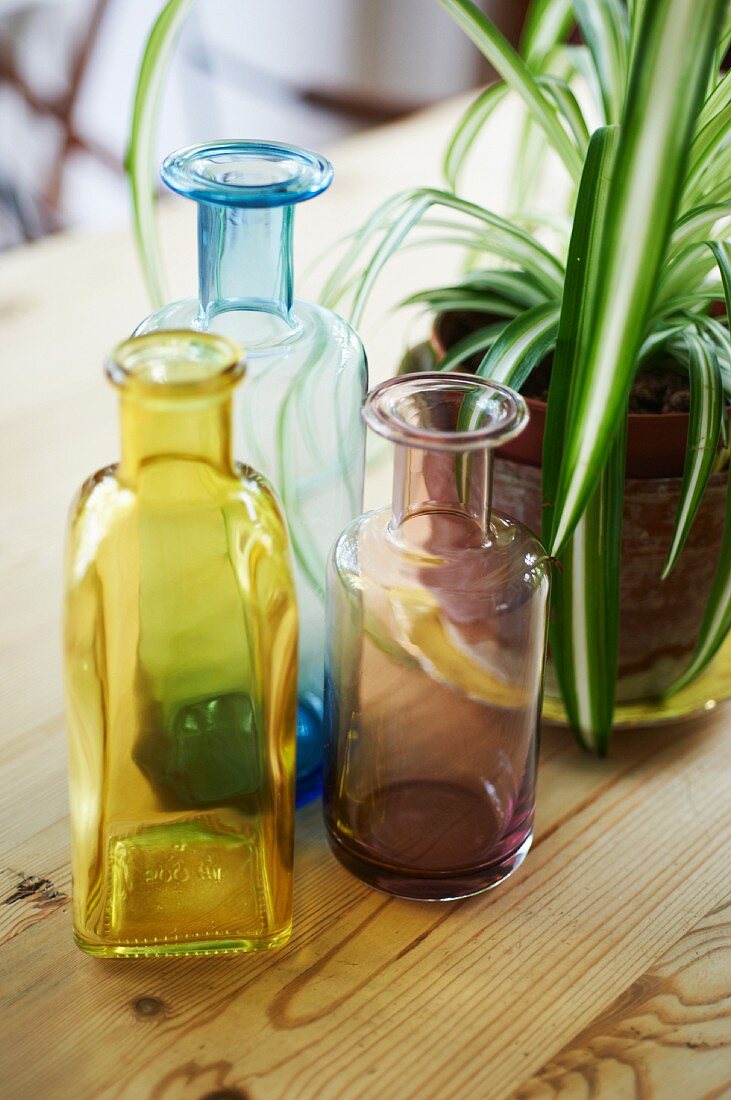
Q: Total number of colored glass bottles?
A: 3